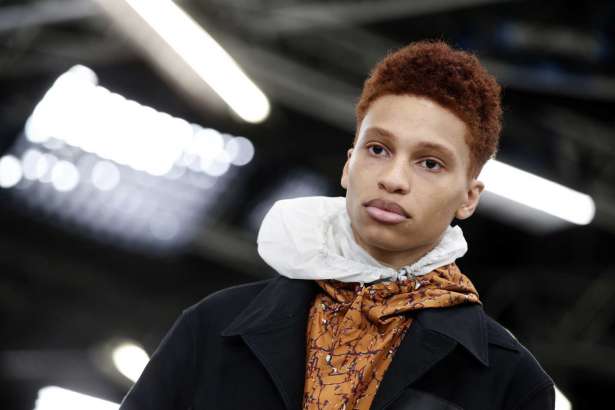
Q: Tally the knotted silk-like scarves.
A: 1